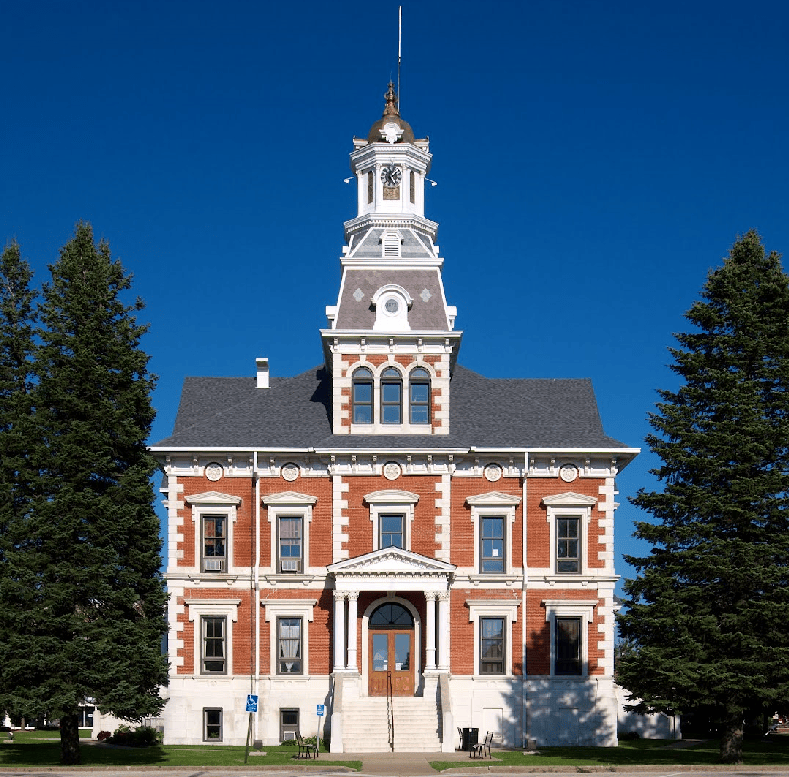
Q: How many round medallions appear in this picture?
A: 5